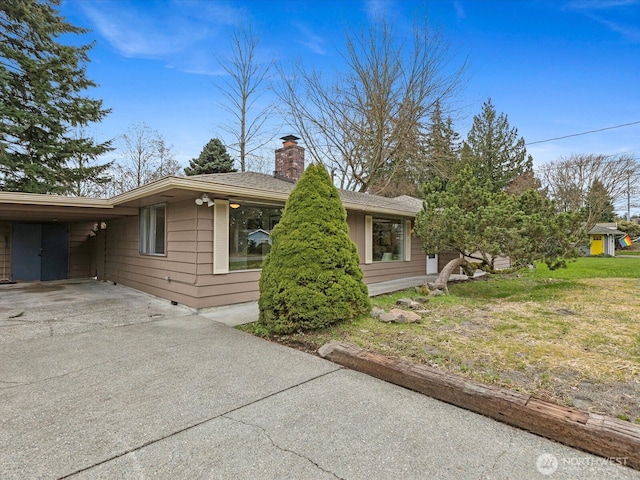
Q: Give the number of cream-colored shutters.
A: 3